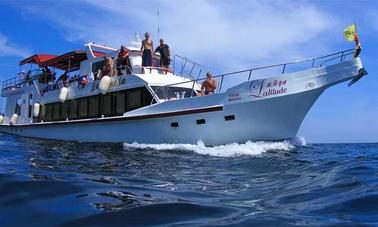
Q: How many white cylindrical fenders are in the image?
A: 5